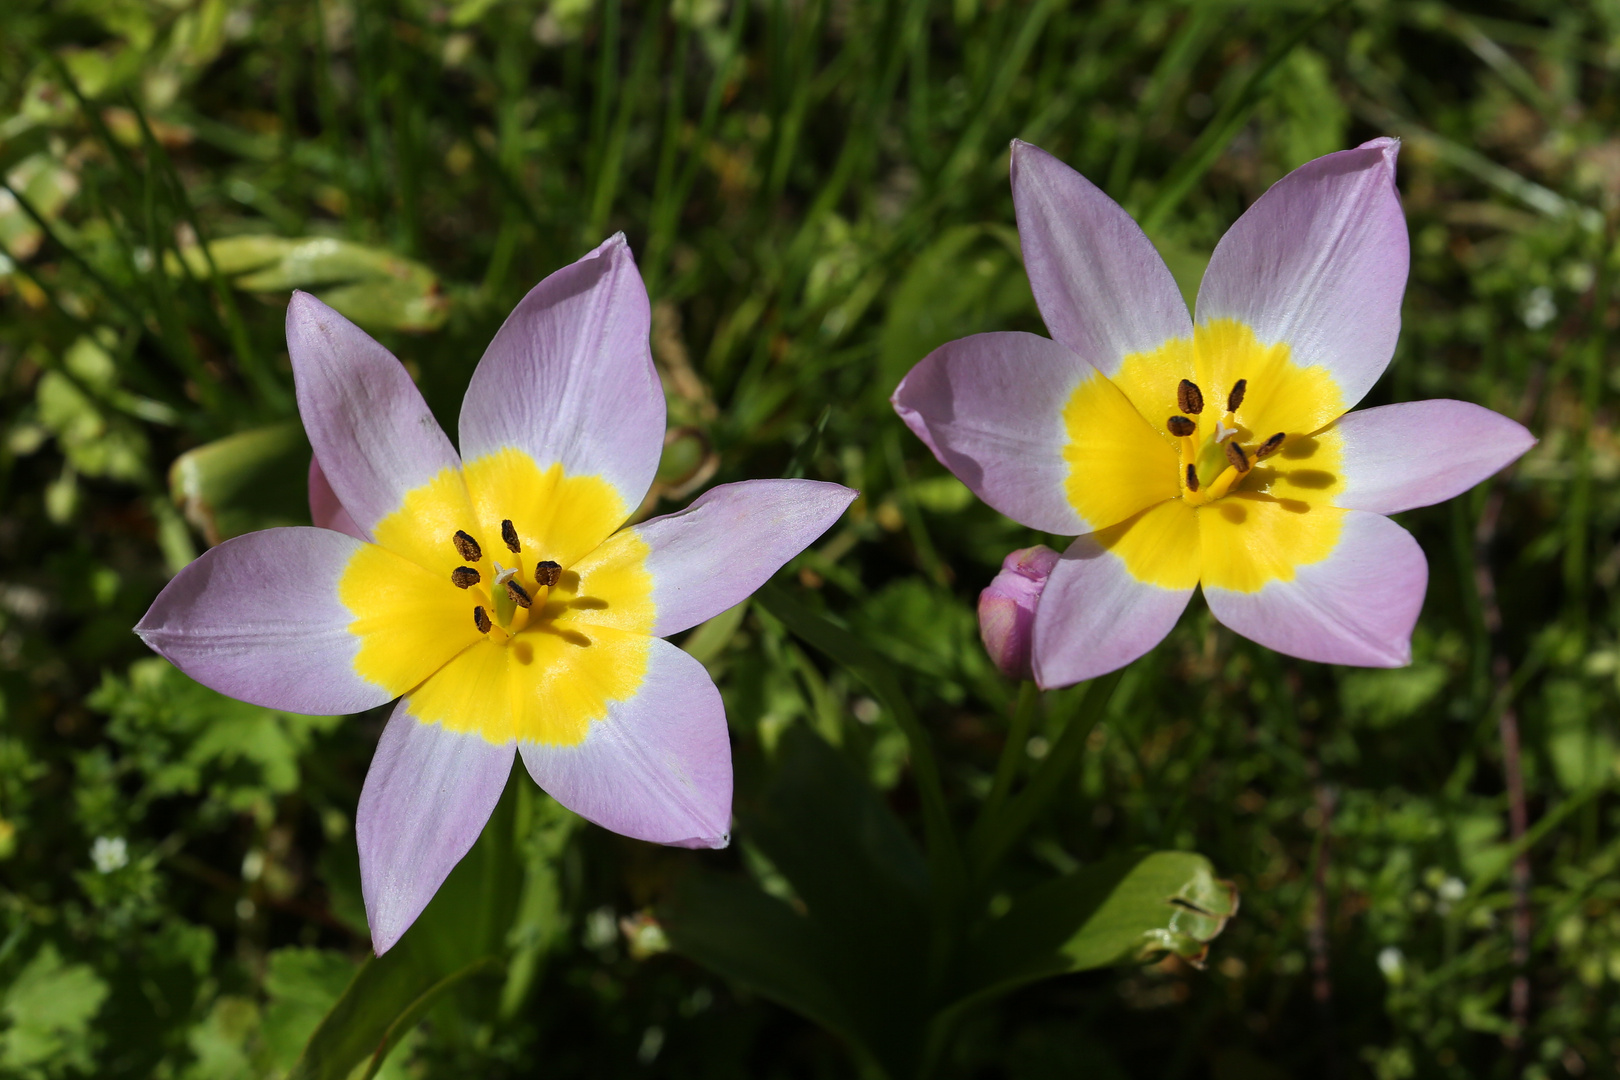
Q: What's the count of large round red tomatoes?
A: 0